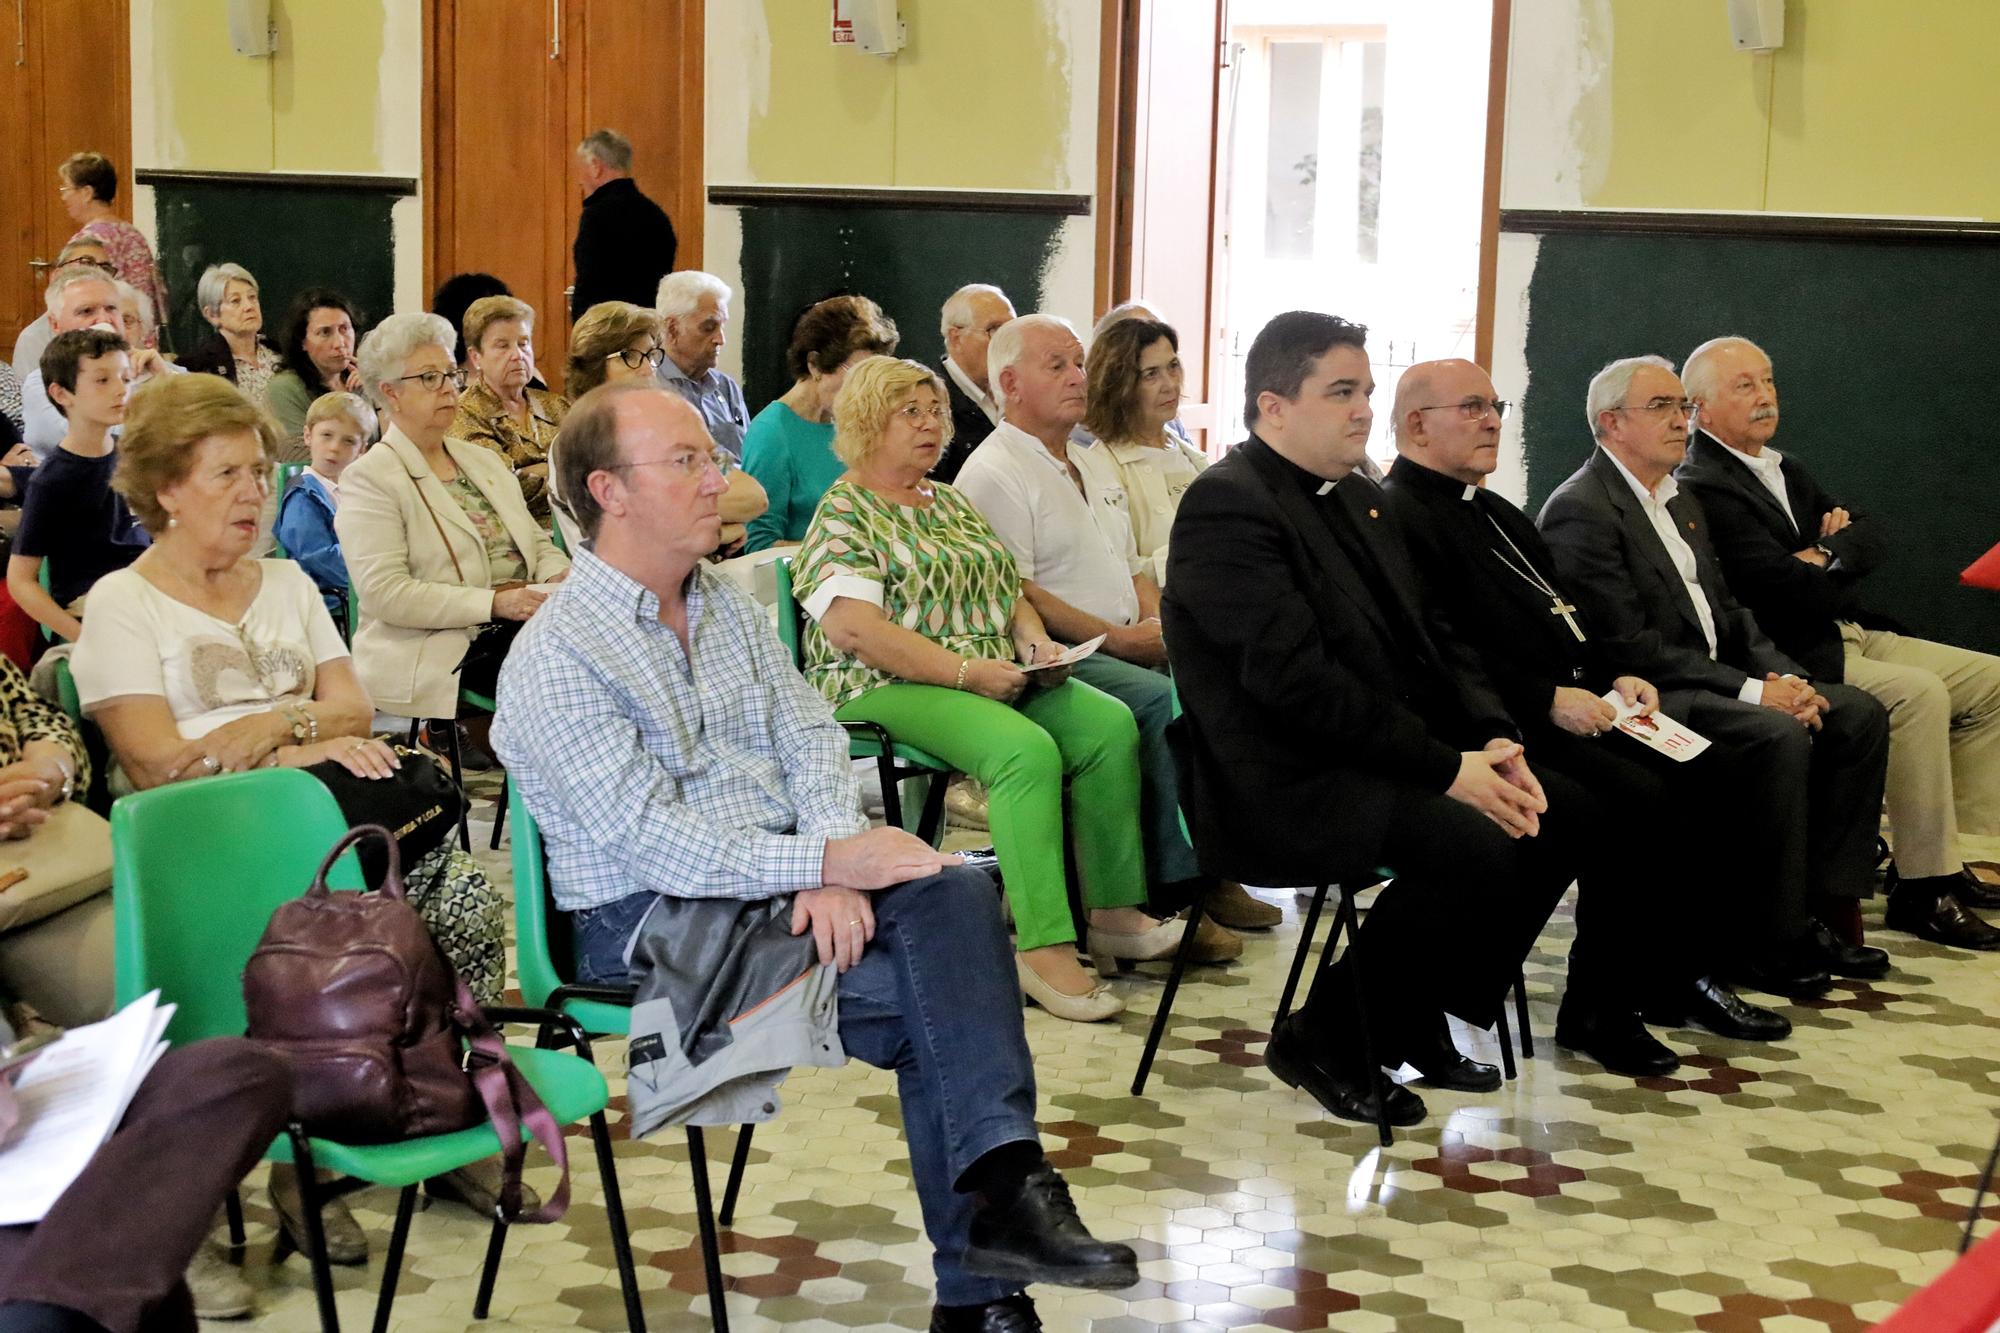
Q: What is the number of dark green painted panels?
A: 3